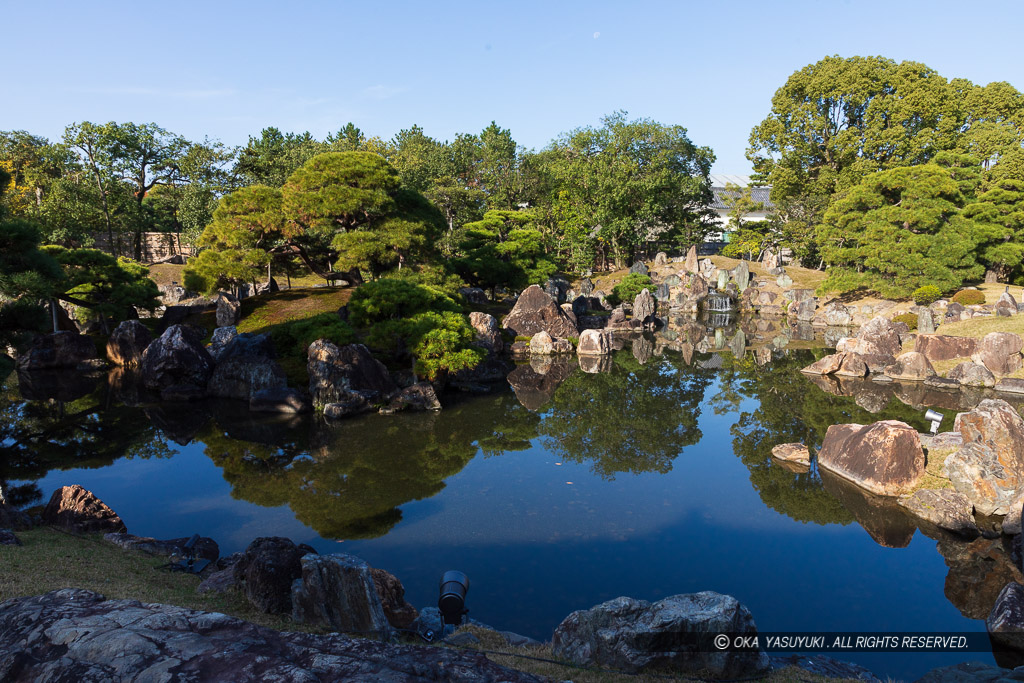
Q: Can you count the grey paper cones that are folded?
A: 0